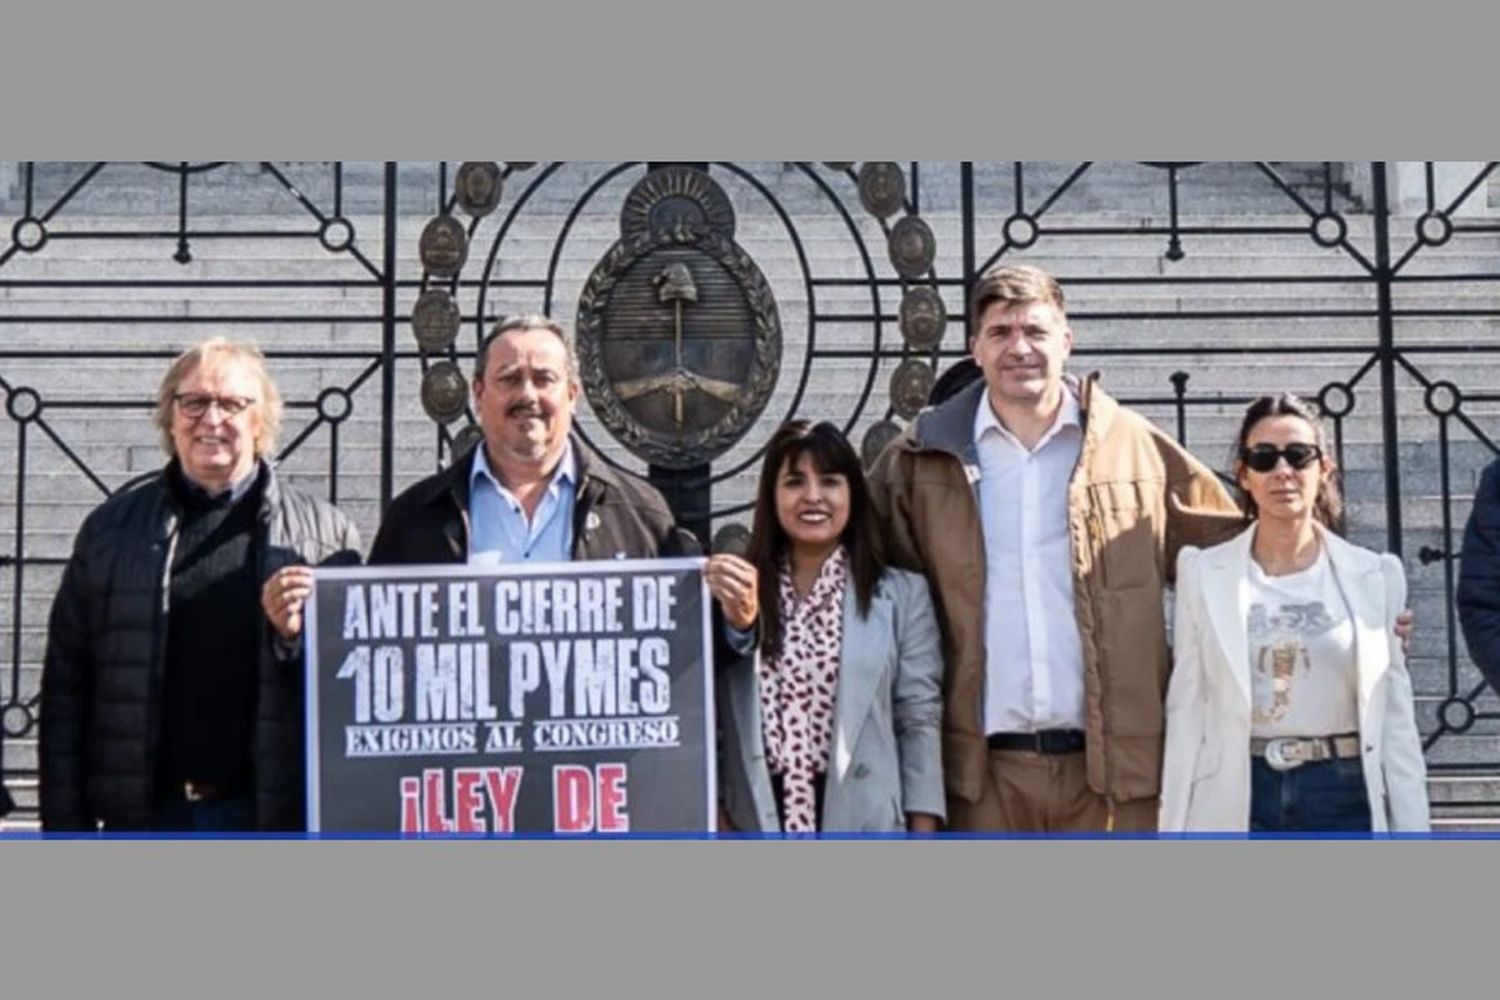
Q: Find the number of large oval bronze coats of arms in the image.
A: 1